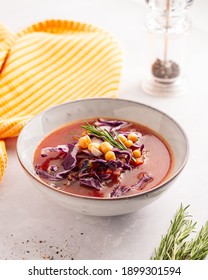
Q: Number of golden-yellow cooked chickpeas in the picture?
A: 8